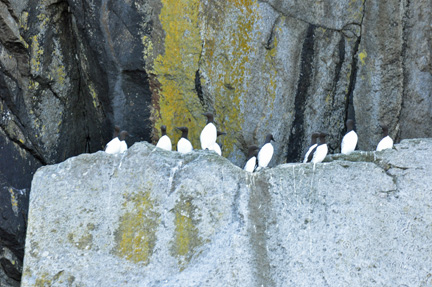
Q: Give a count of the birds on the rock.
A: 12